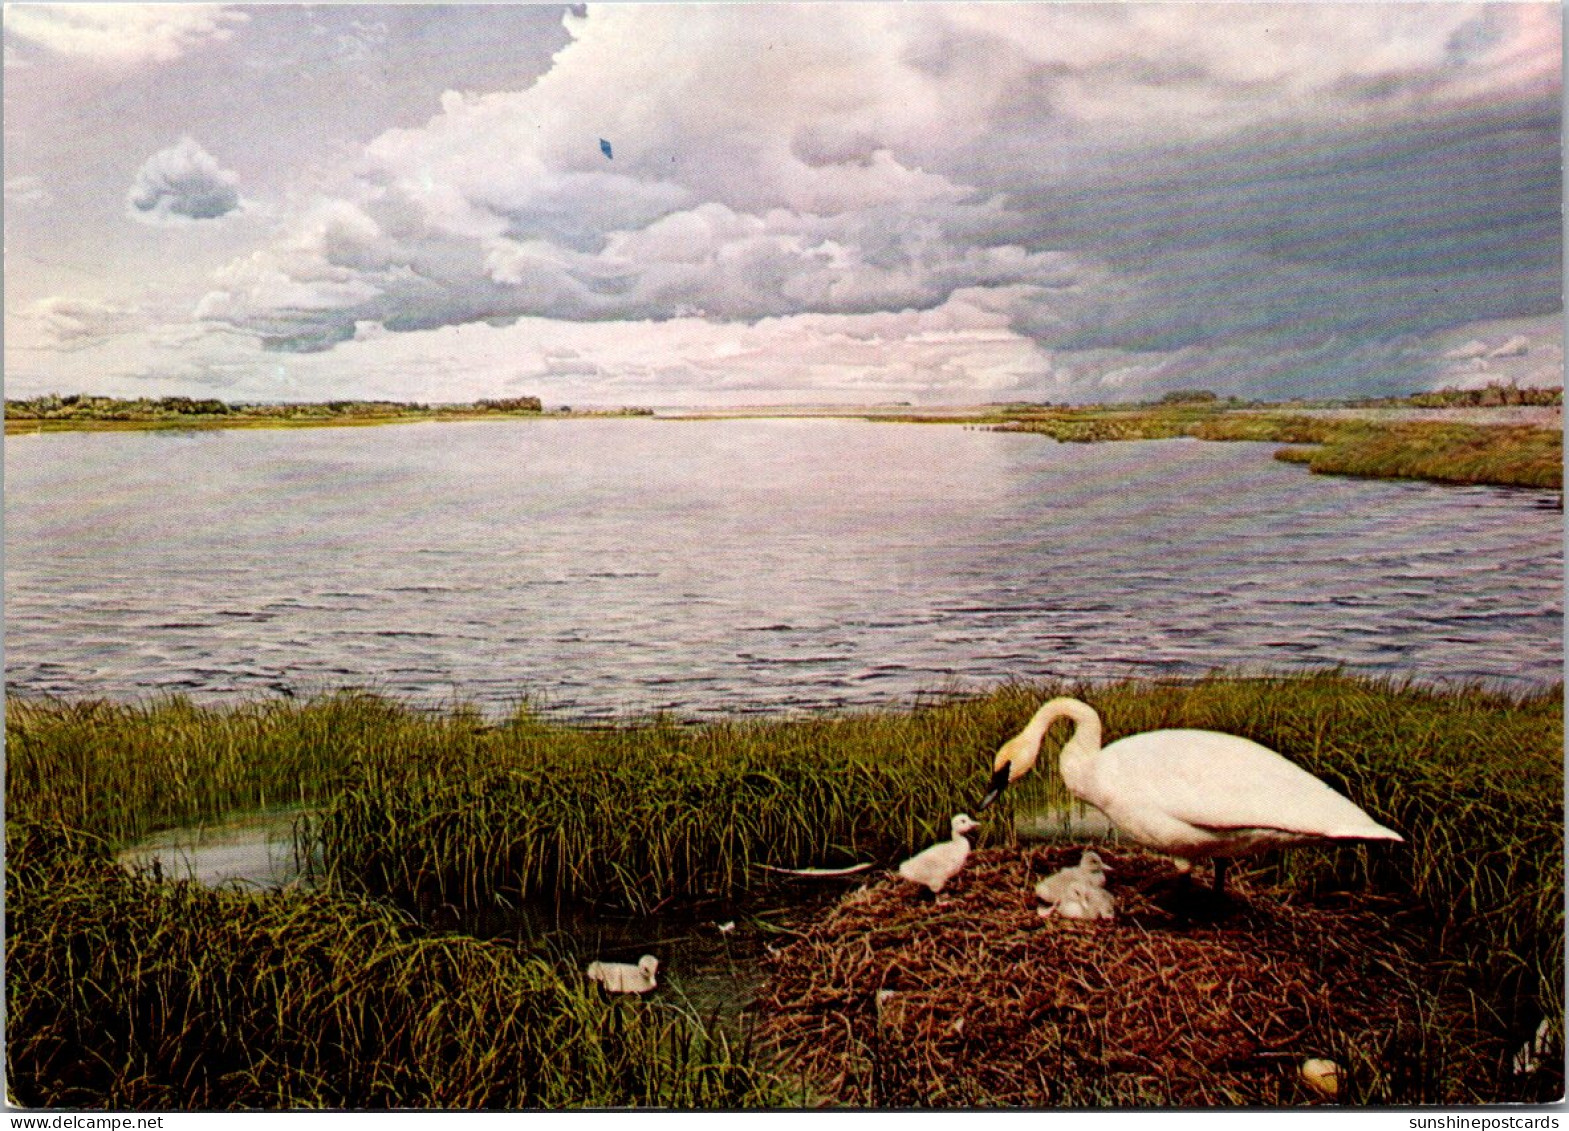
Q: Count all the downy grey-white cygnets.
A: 4